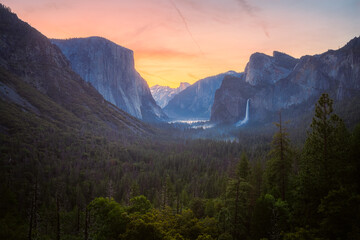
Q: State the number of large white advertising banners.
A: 0